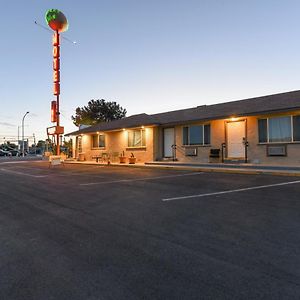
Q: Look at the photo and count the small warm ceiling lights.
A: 5